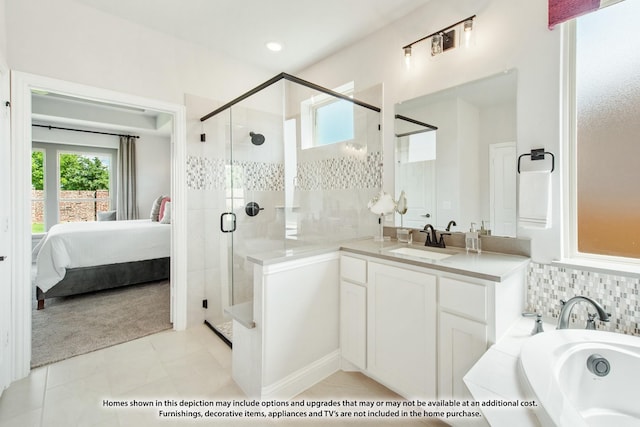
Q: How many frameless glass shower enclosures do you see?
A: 1